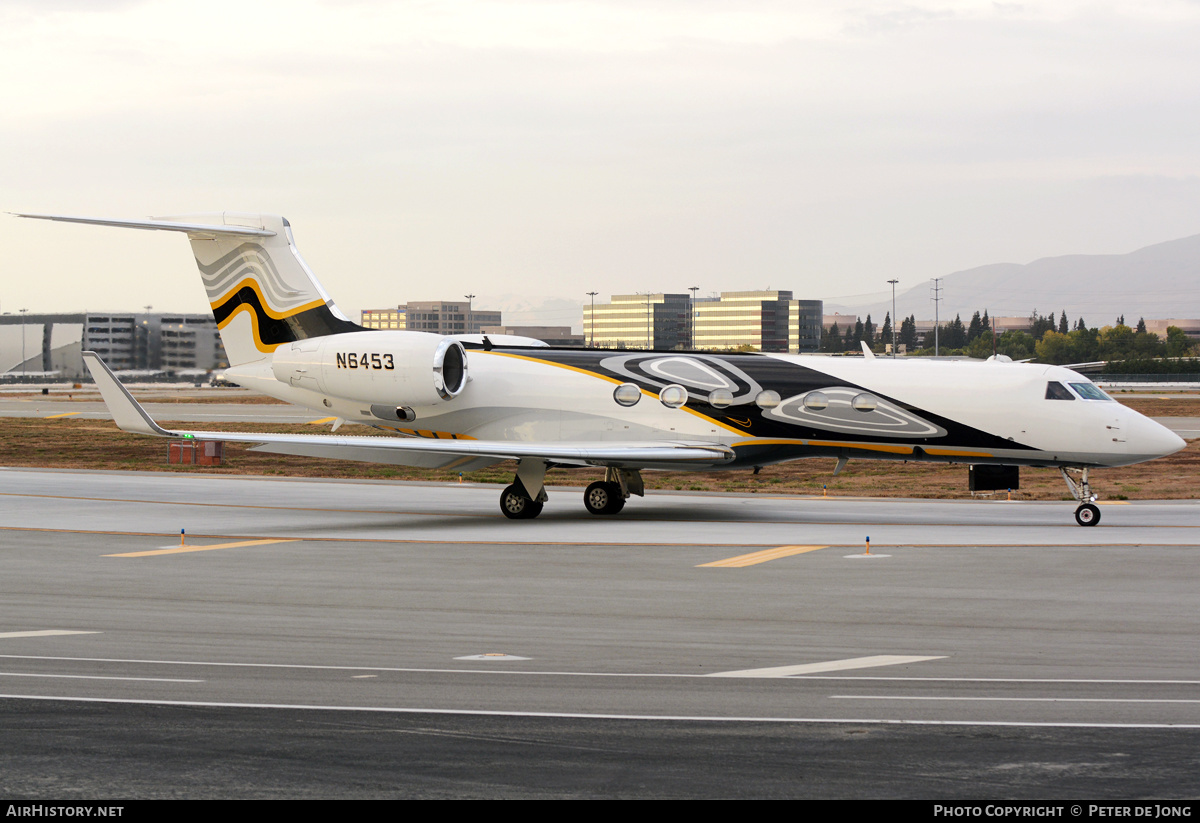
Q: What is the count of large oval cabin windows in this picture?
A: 6